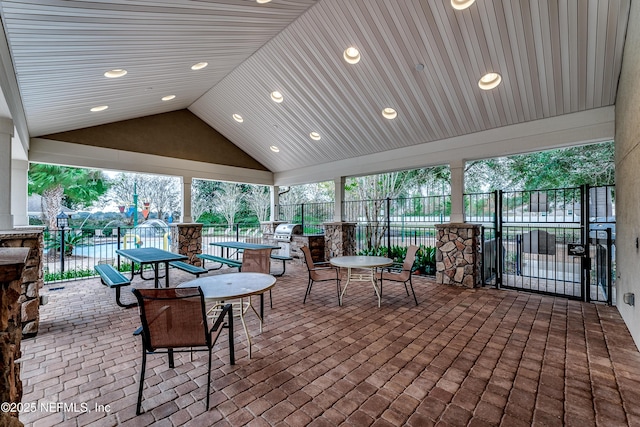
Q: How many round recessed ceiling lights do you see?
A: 13